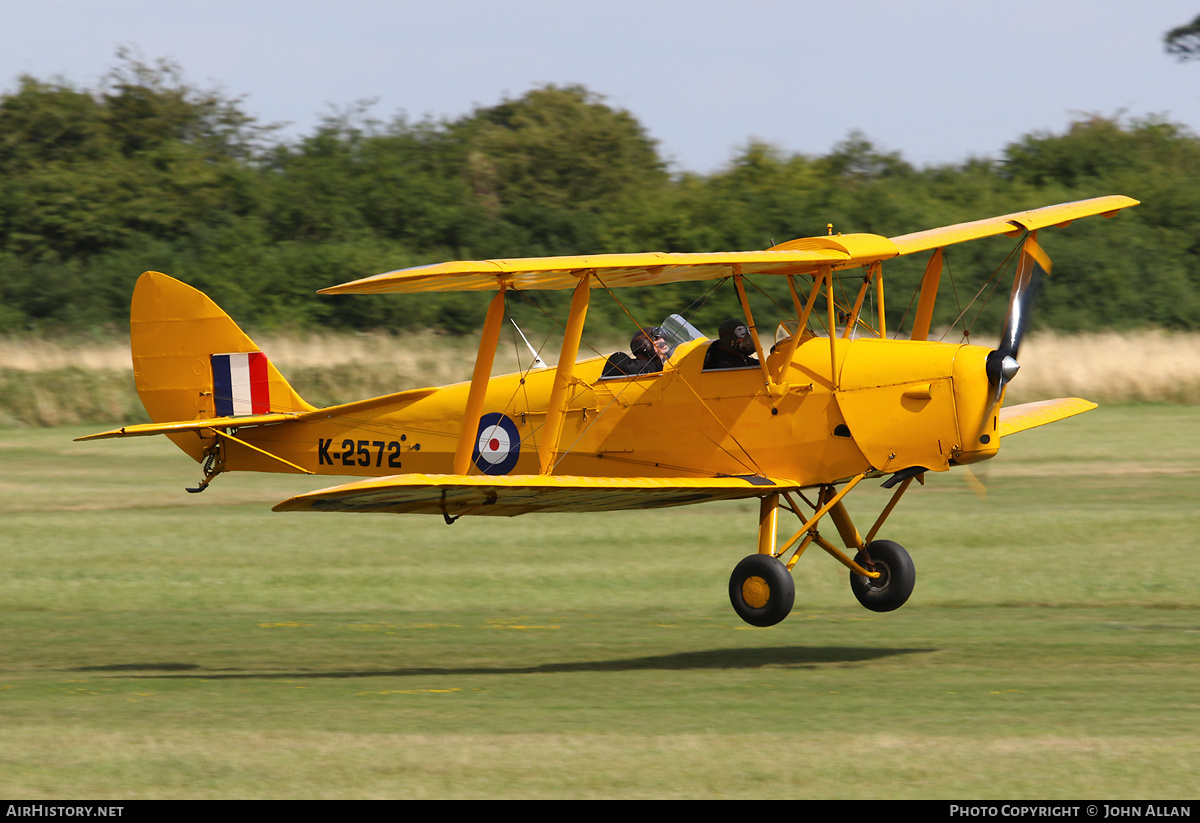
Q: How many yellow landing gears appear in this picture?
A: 2